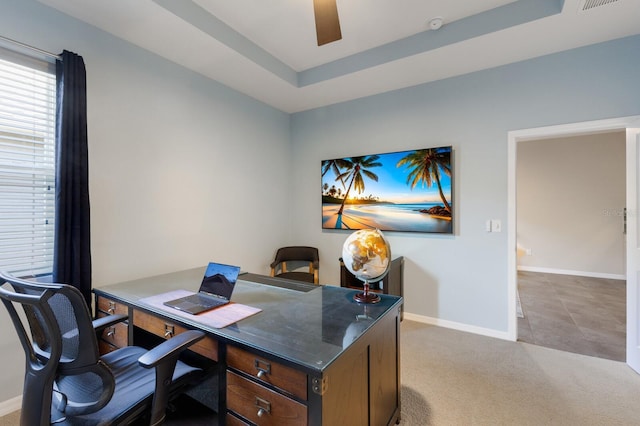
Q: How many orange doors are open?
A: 0